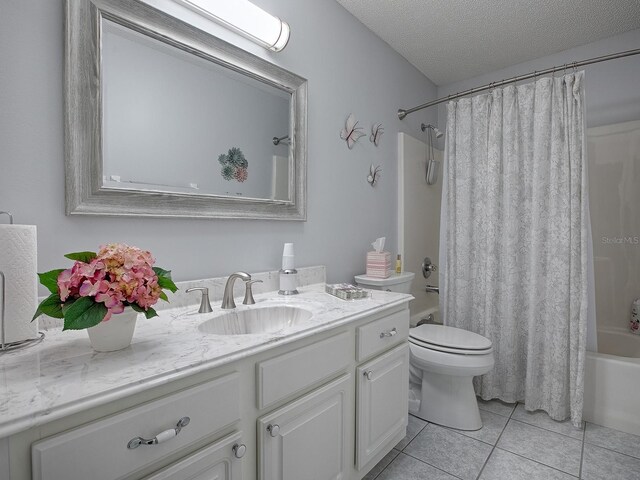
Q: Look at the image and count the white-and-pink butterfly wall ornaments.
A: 3